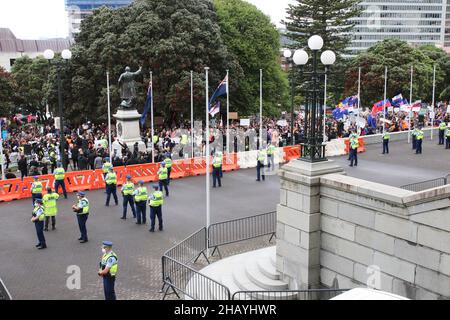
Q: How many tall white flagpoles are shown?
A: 11